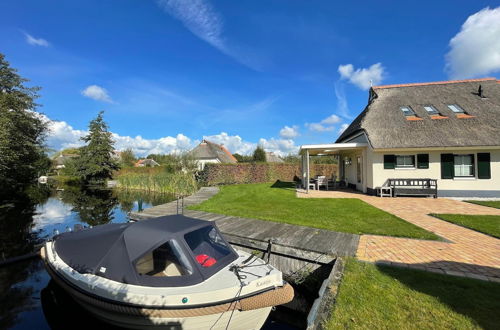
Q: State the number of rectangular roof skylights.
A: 3